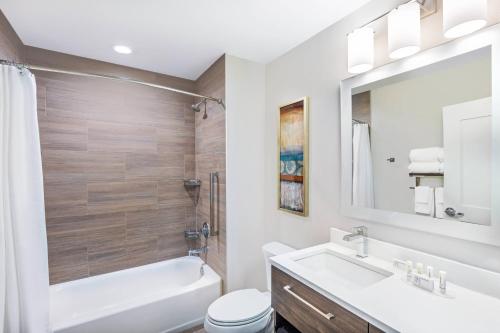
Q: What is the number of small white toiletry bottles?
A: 4